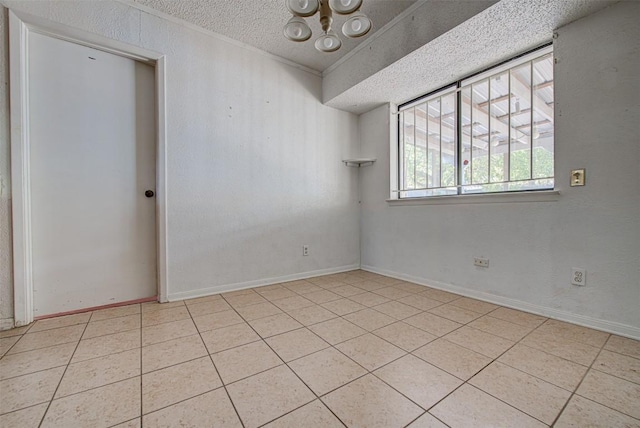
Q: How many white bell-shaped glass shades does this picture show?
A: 5